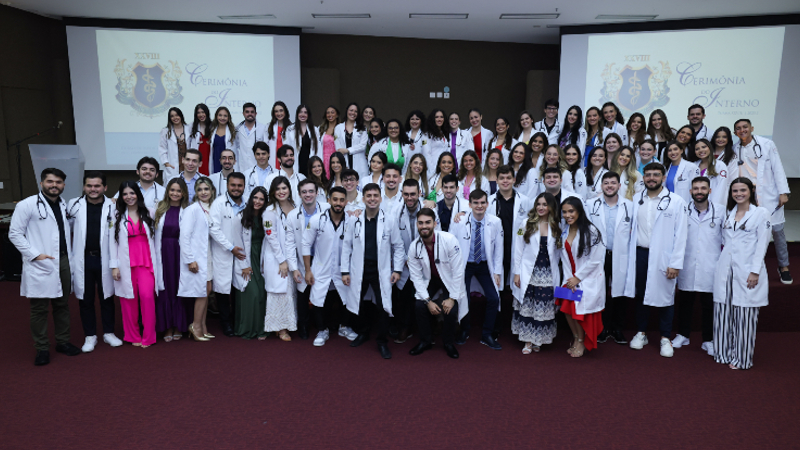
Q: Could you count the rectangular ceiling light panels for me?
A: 5